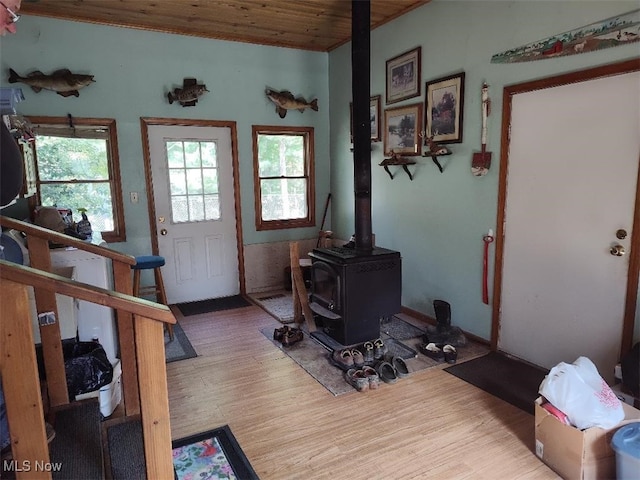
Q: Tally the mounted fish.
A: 3